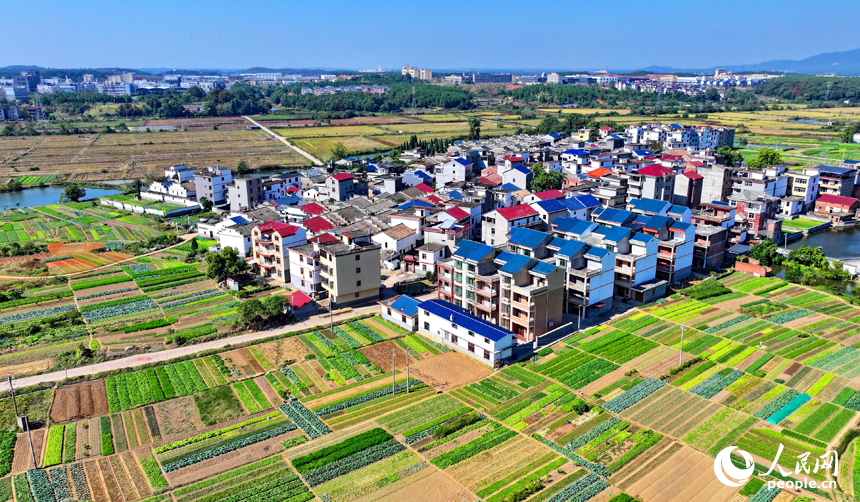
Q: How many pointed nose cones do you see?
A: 0